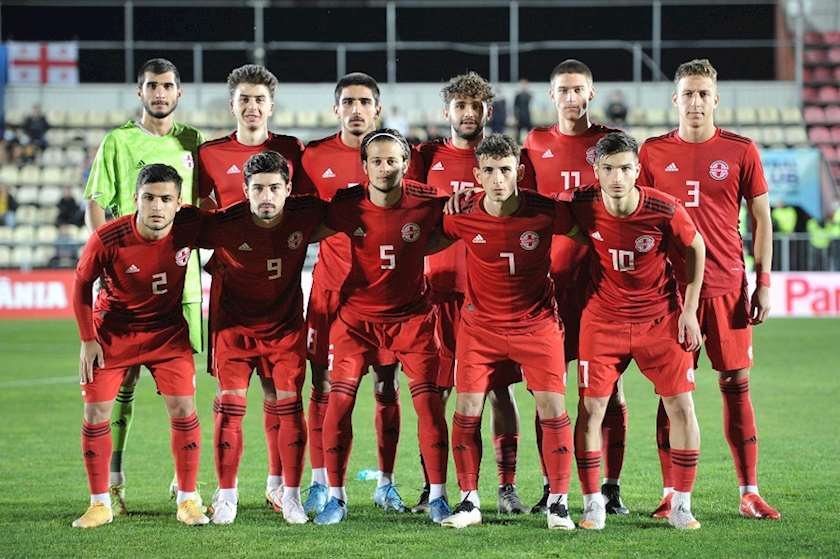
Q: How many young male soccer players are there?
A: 11